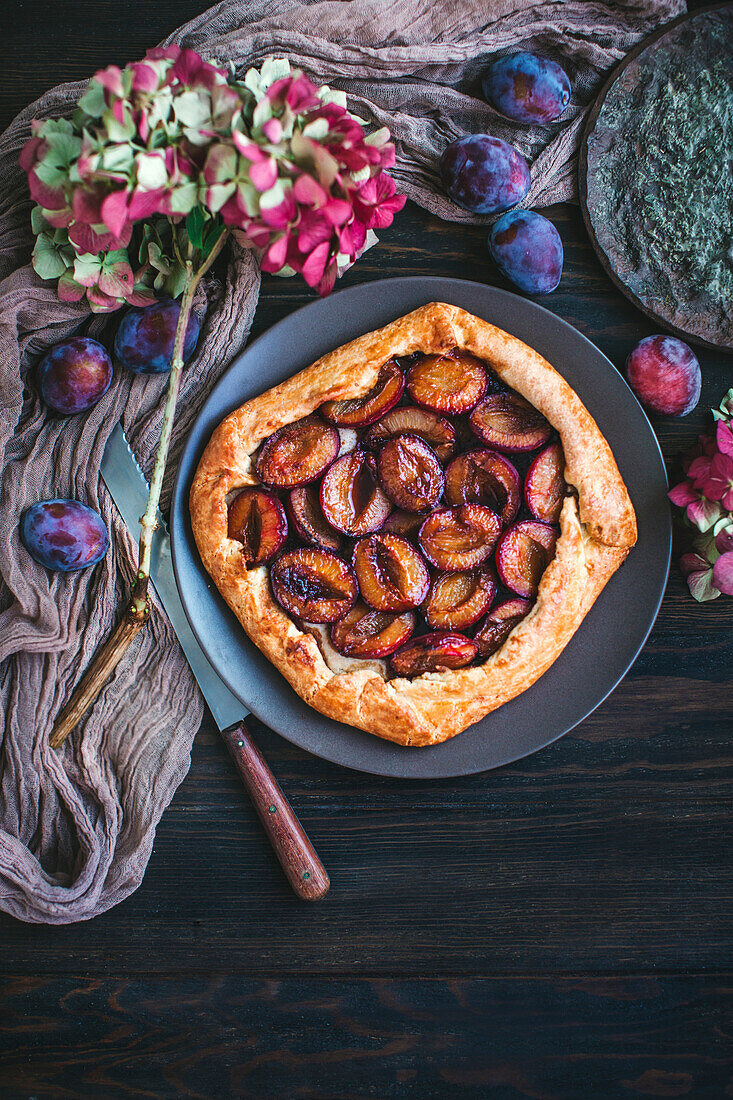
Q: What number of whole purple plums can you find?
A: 7